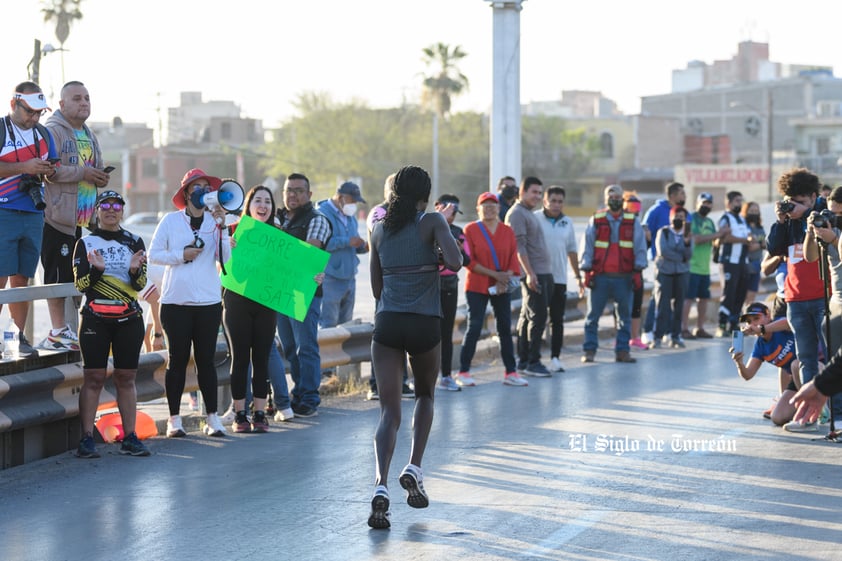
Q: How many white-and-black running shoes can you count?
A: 2